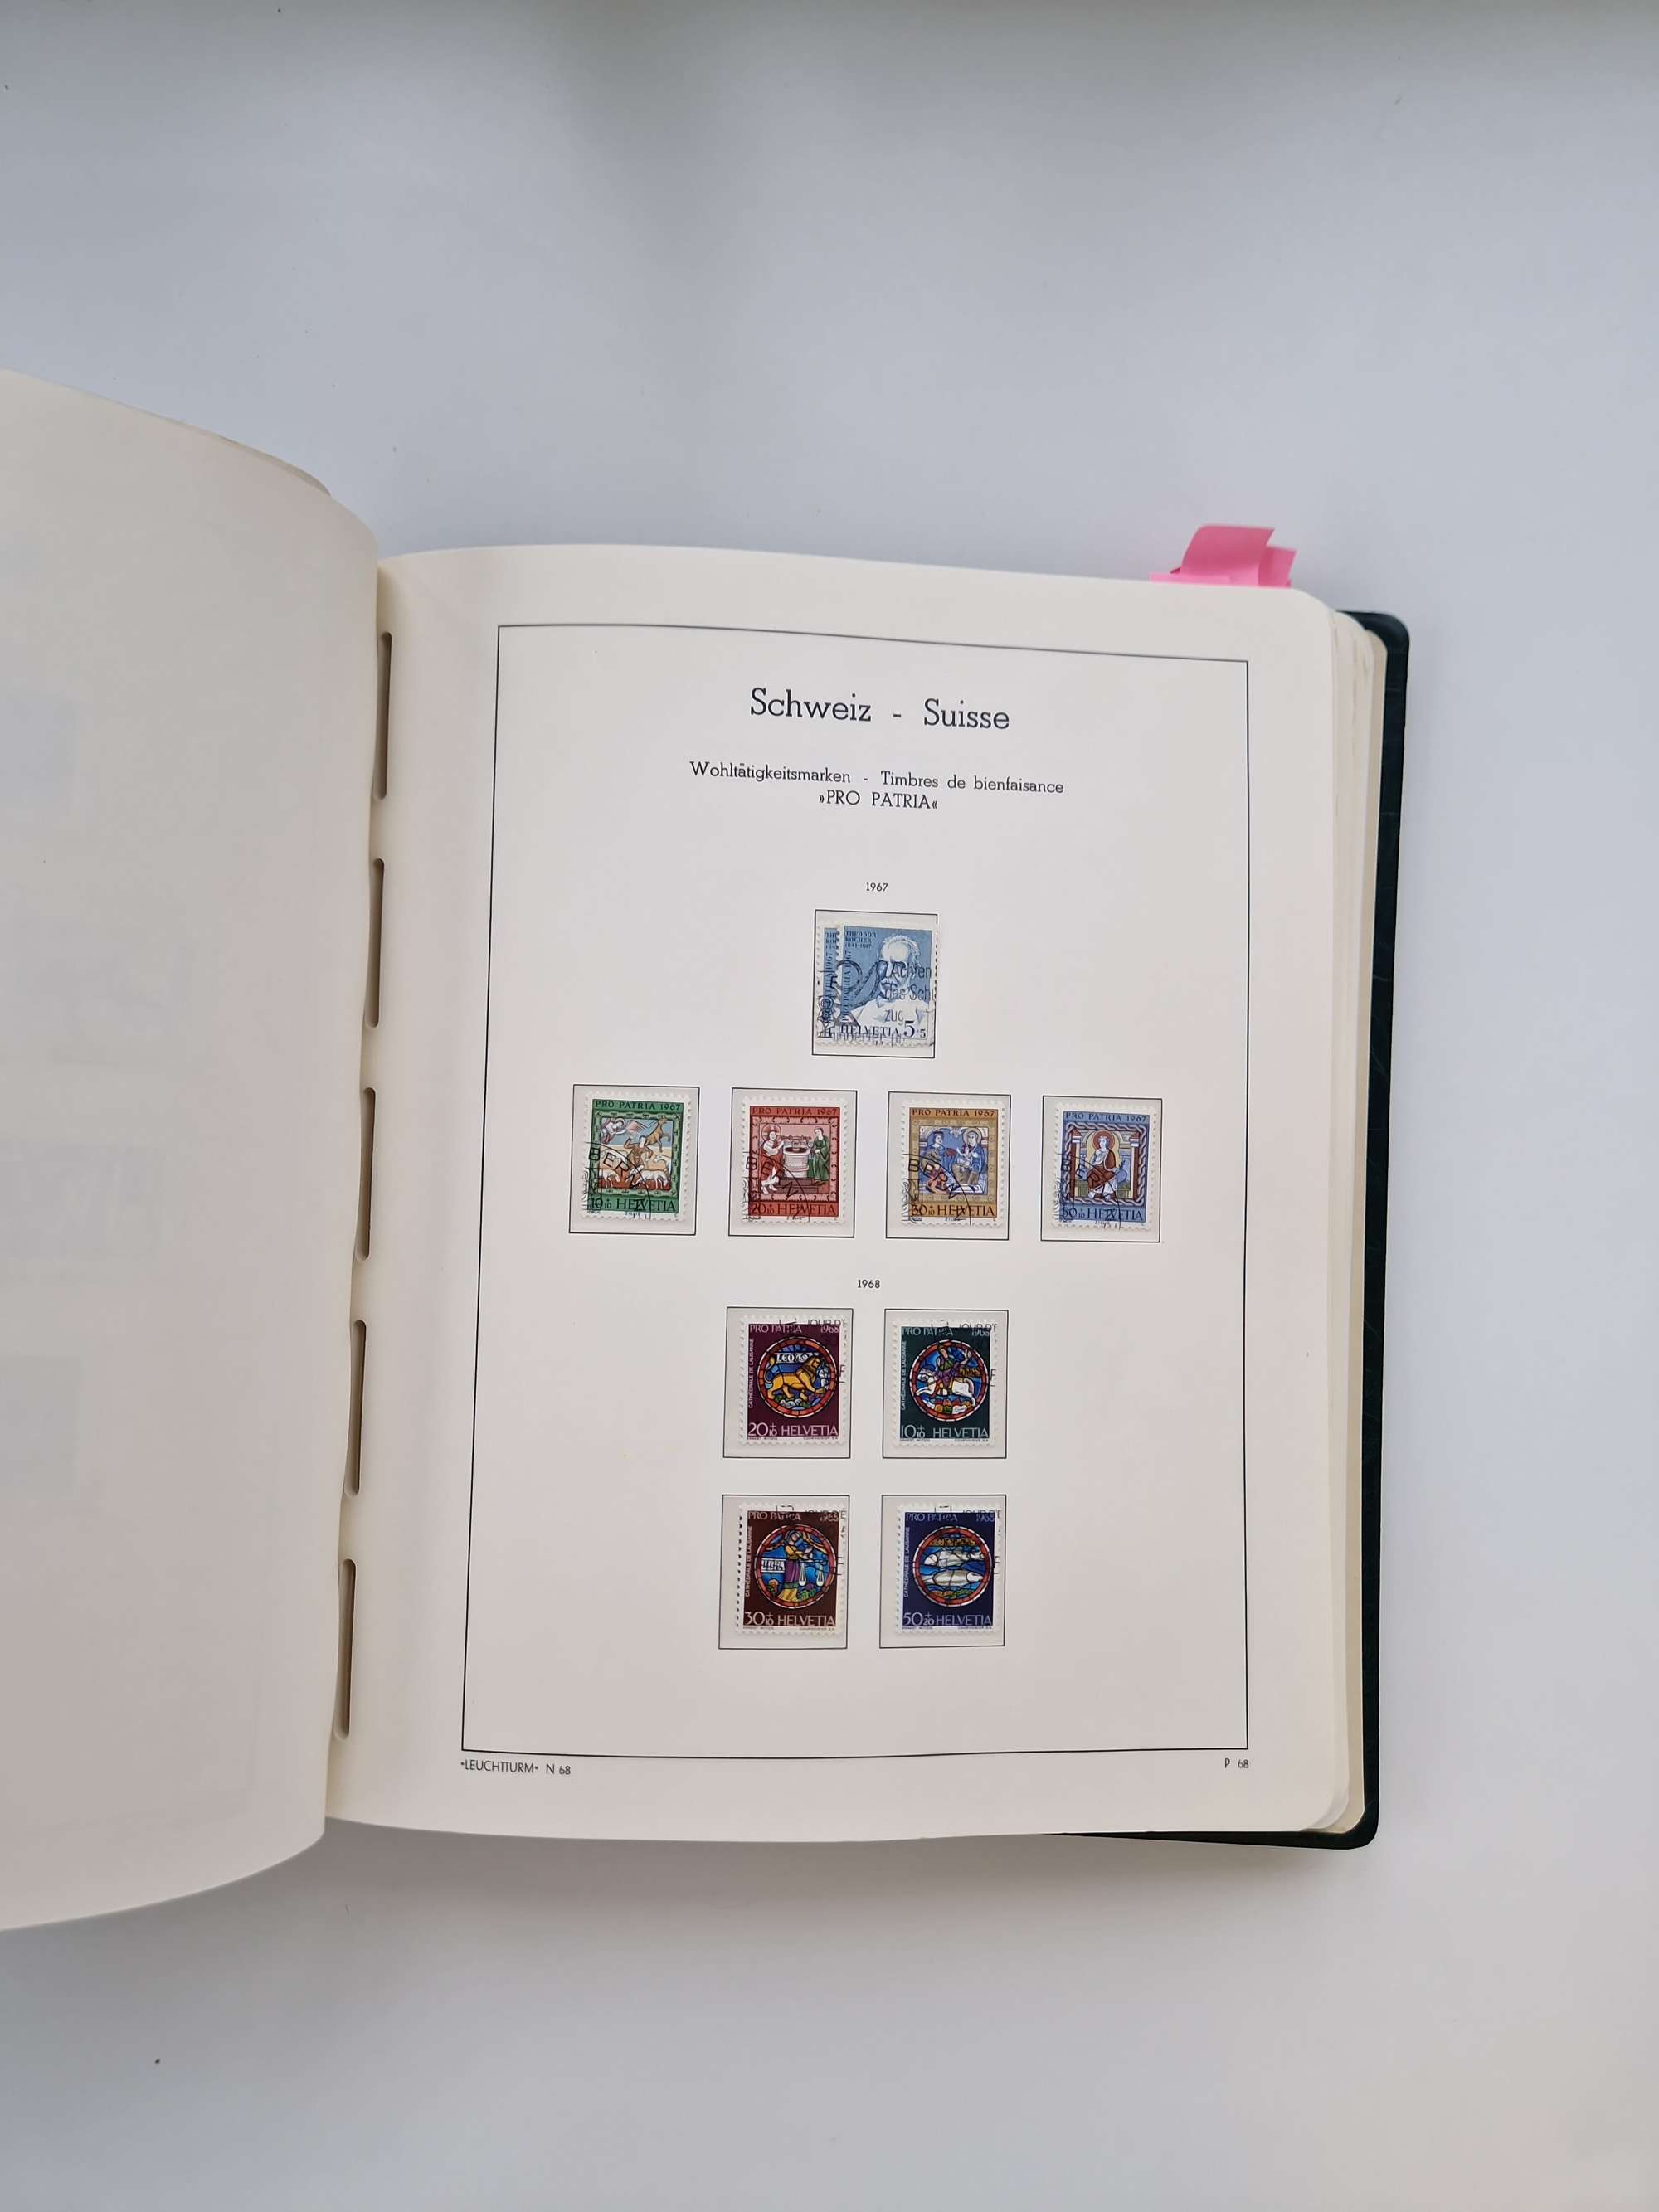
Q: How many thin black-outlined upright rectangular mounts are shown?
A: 9